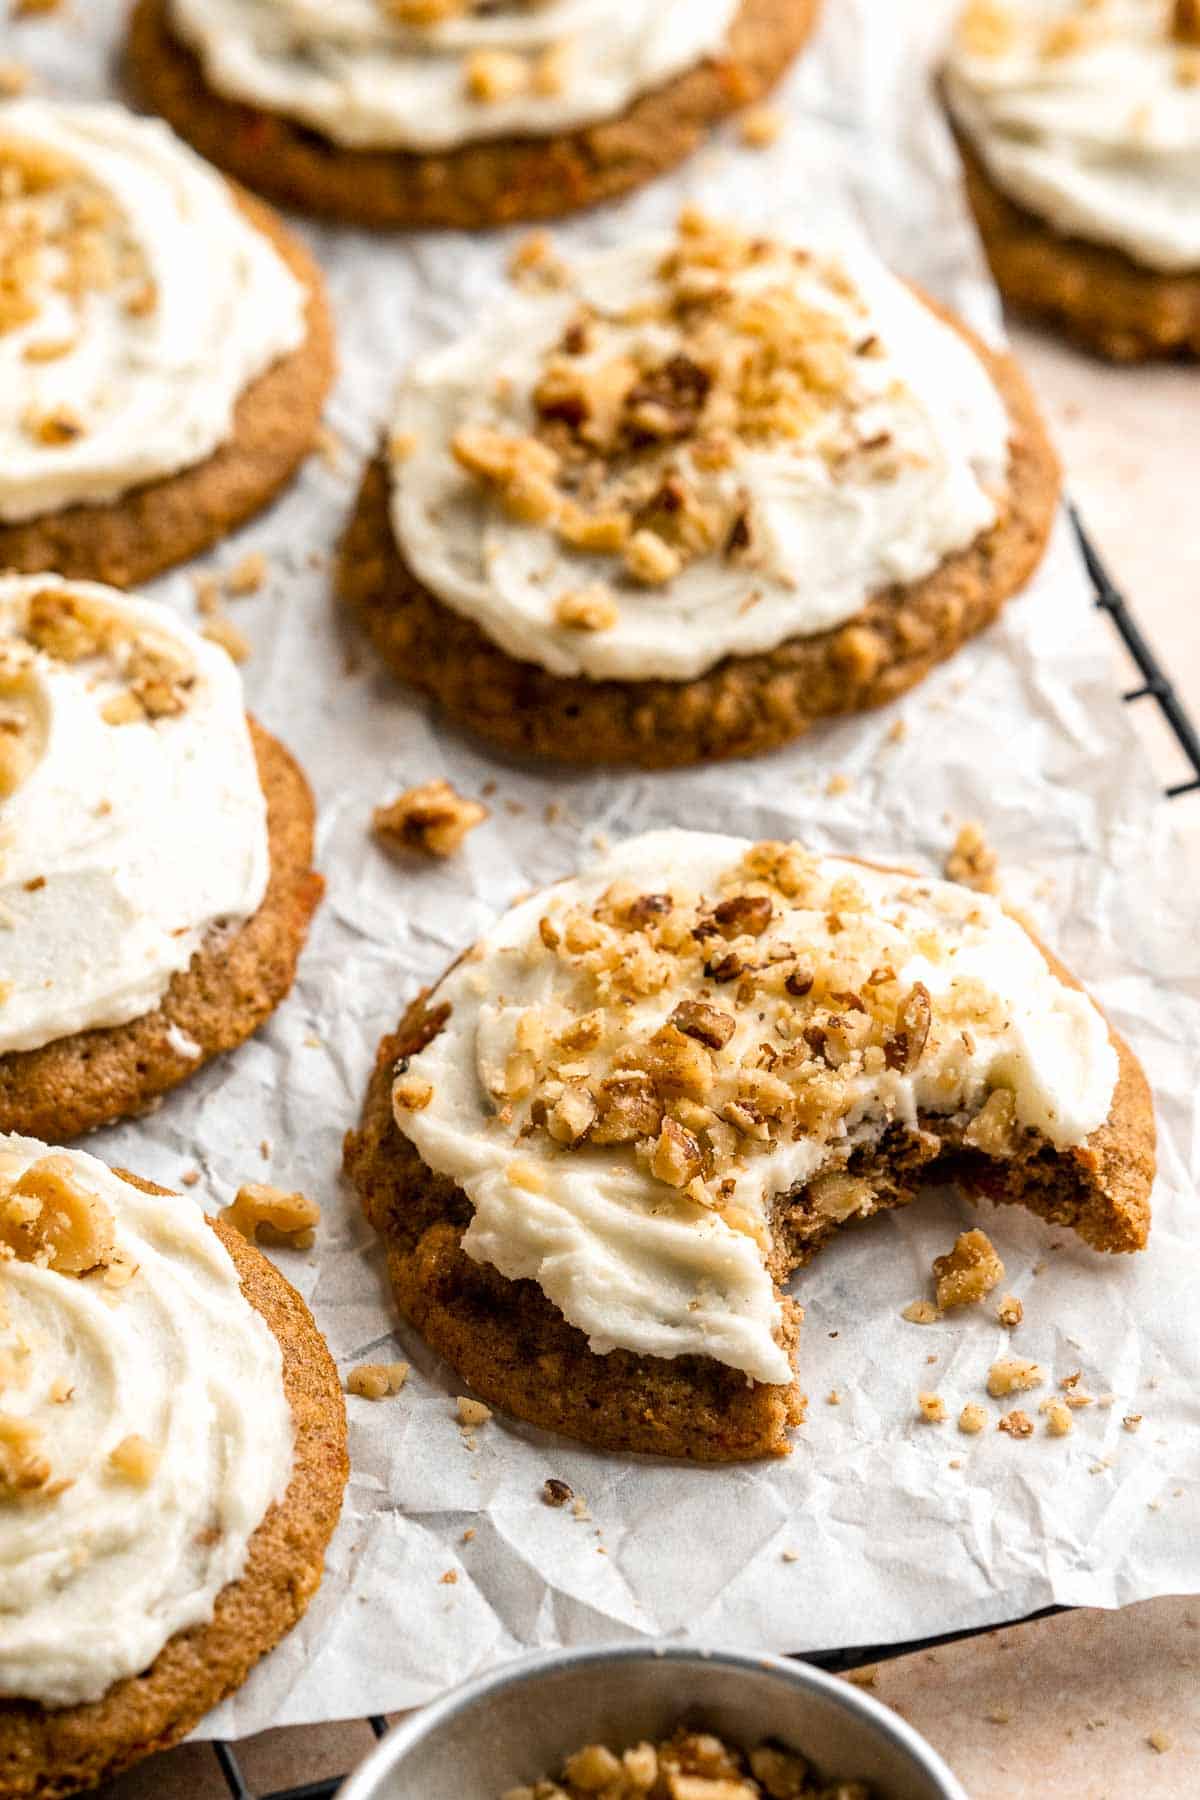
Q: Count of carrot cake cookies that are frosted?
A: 7